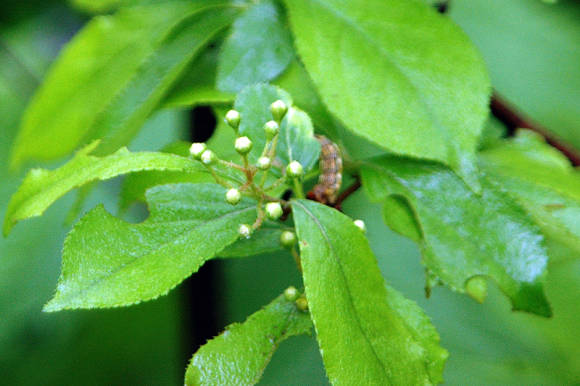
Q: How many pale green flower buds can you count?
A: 15